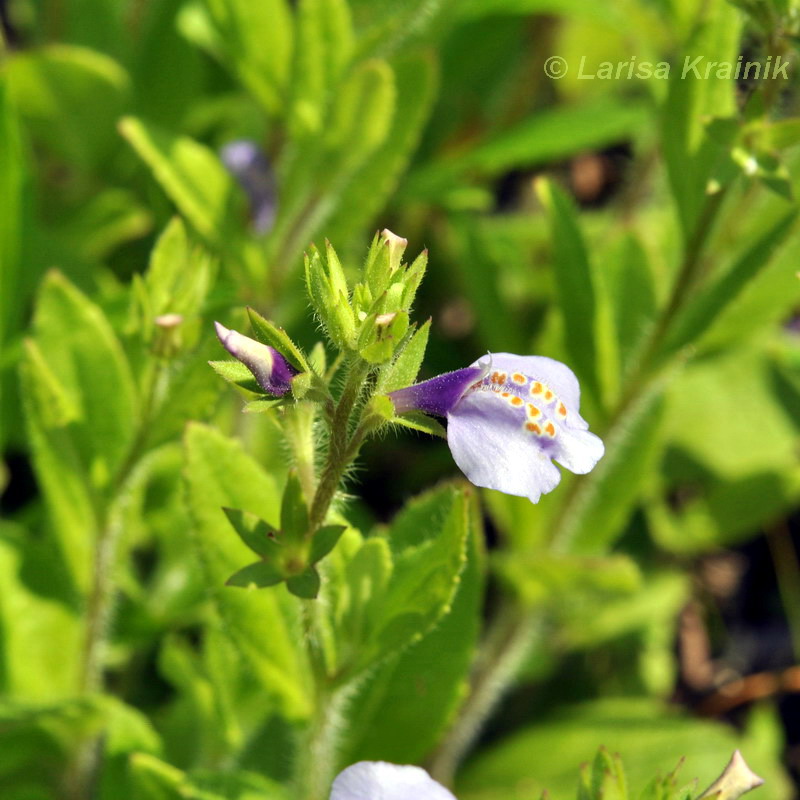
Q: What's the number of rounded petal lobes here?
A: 3